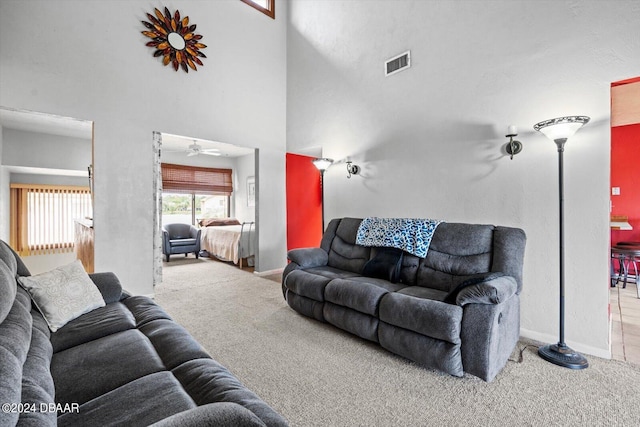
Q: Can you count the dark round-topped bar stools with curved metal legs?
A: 2